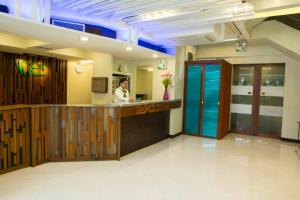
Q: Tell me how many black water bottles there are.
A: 0